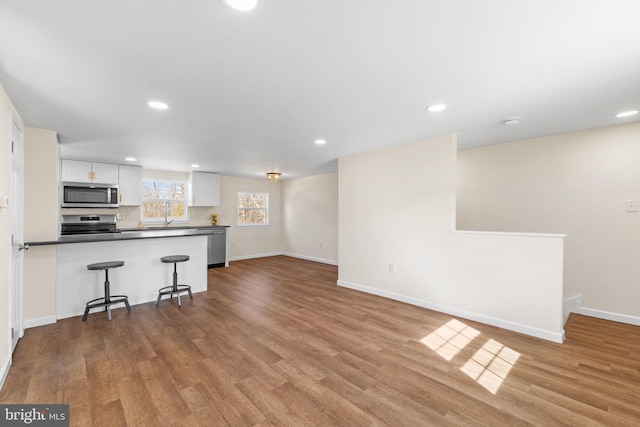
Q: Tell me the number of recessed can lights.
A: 7